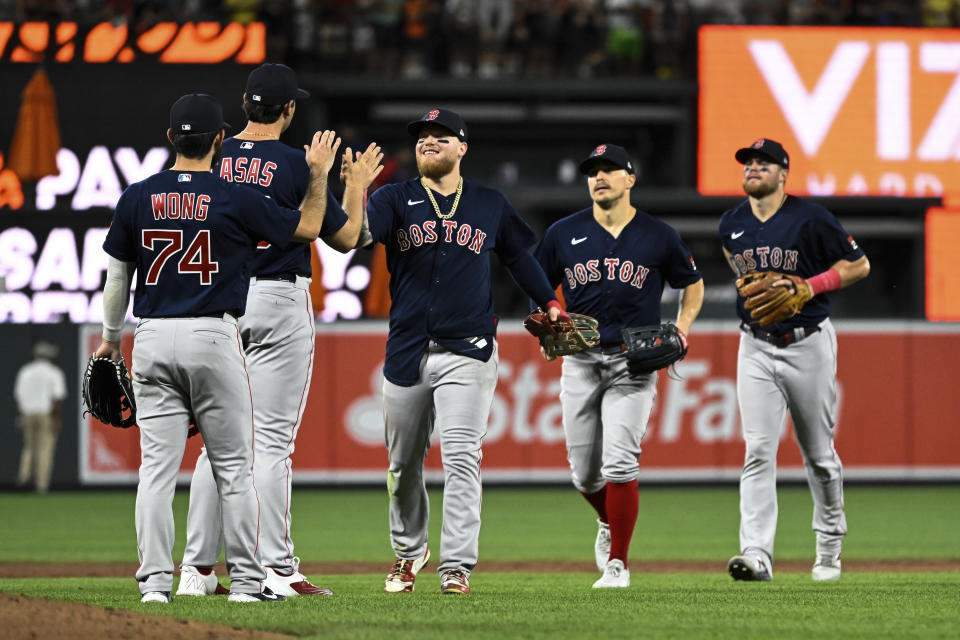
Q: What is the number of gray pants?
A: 5